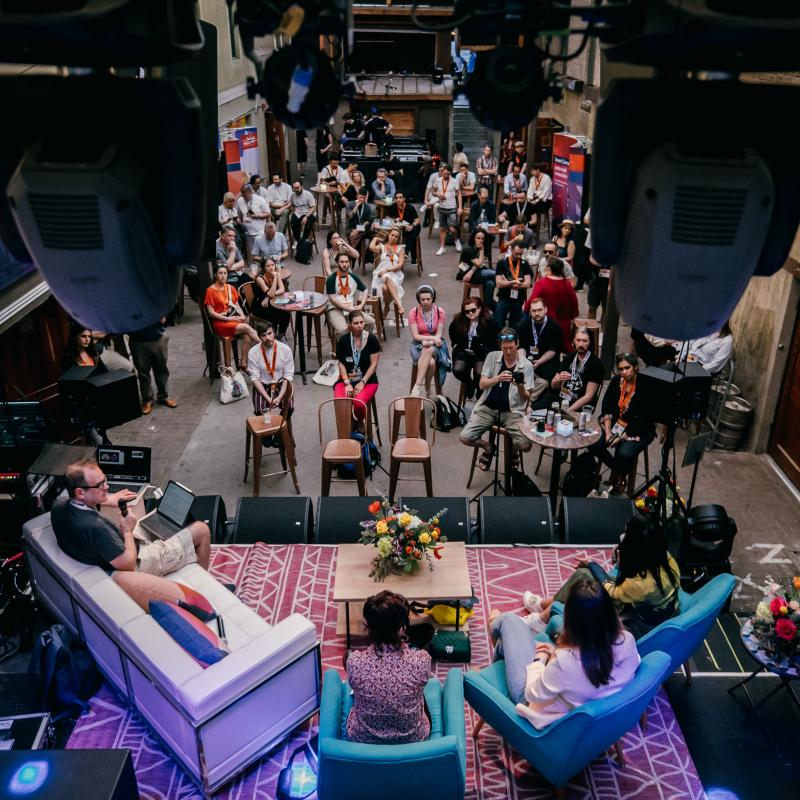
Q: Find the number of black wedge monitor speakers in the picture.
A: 6